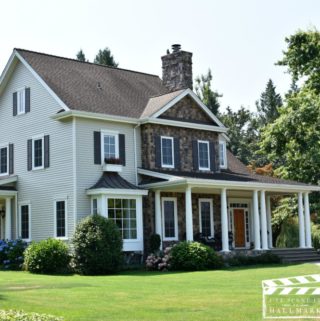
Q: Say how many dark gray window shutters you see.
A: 11